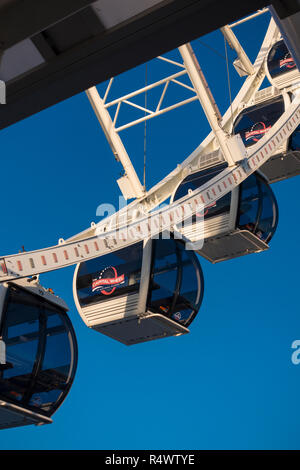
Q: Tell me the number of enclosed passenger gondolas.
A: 5